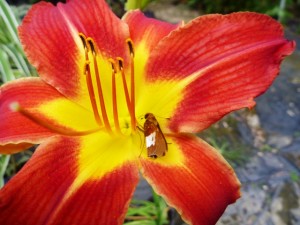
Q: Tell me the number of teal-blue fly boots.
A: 0